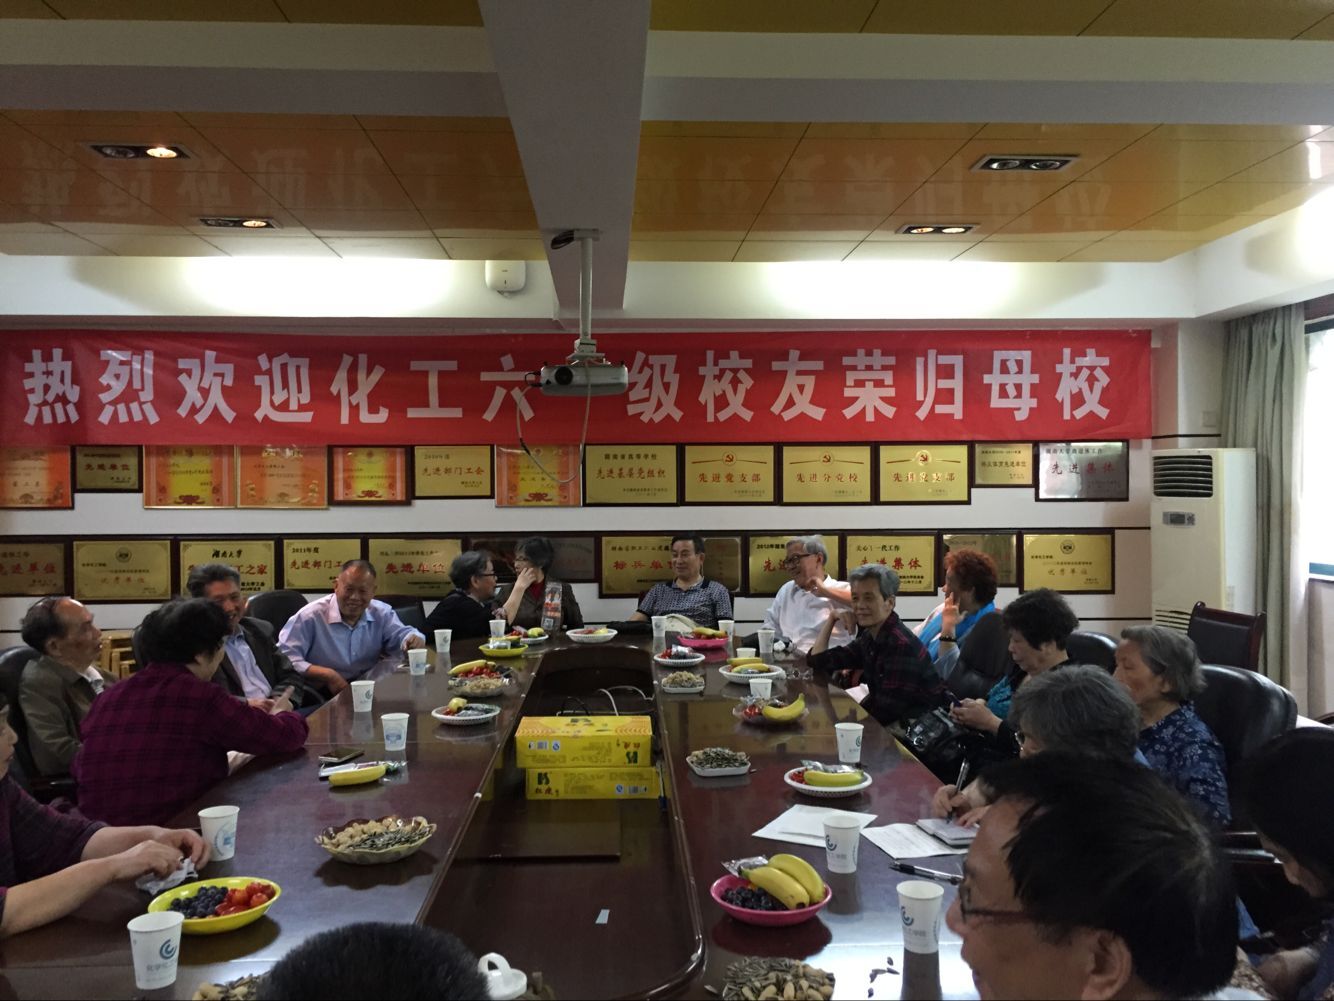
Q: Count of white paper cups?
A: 15